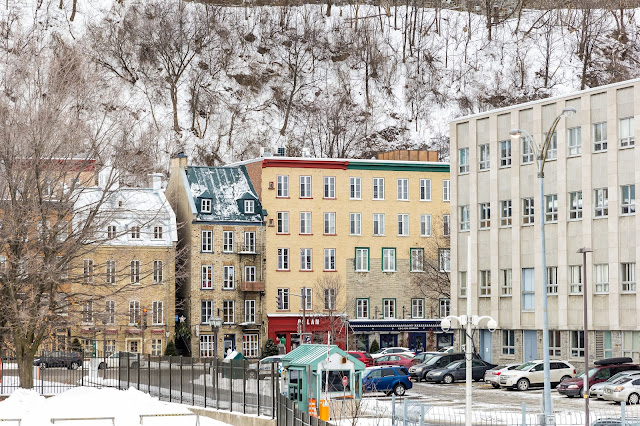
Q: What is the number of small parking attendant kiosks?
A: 1